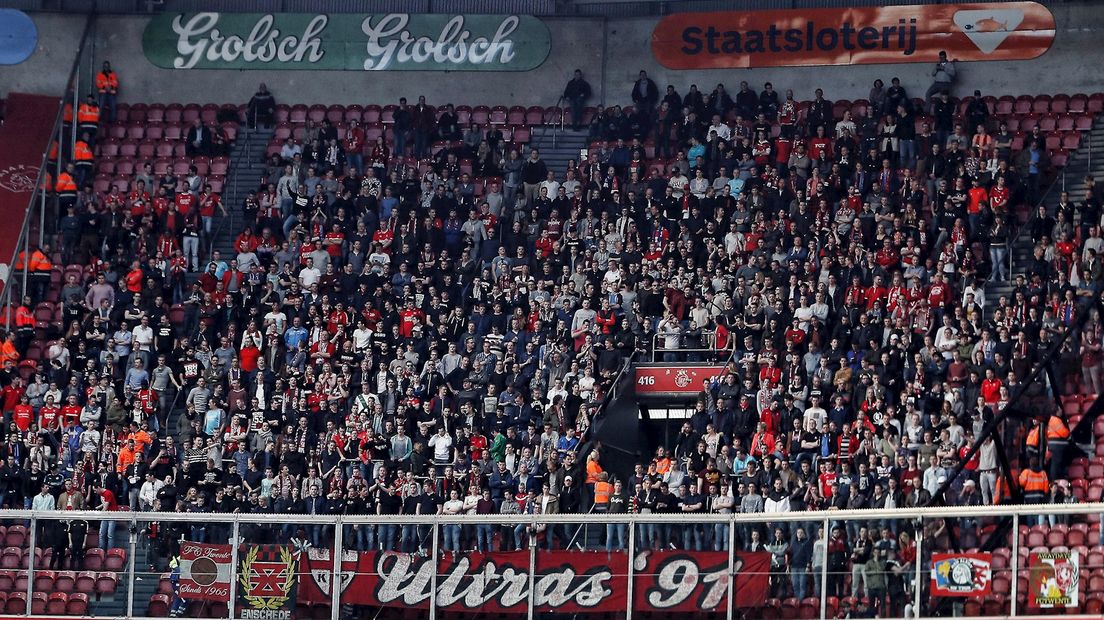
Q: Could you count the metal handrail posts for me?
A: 11